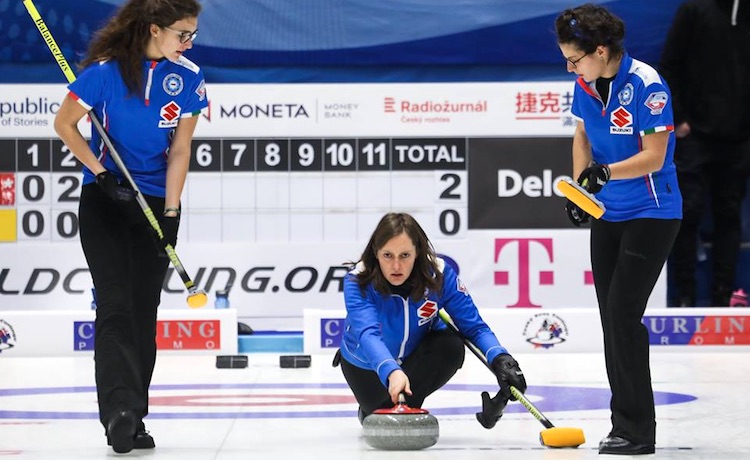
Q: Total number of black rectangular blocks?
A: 2